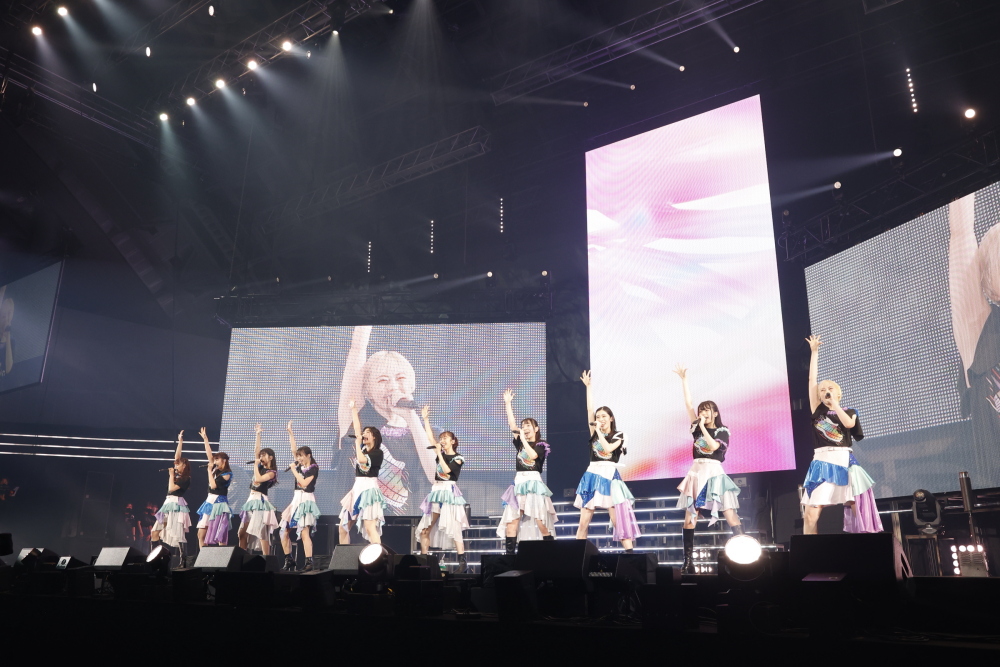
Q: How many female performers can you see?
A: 10